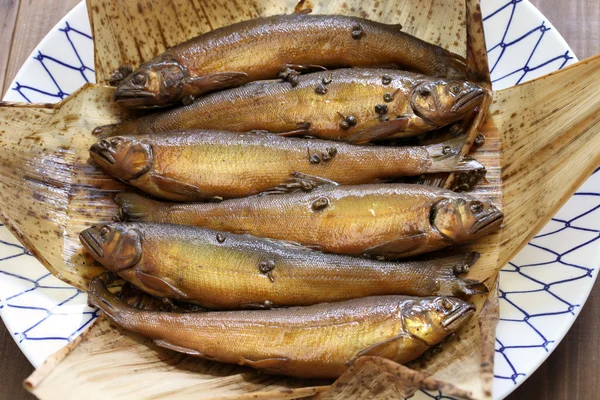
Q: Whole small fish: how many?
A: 6